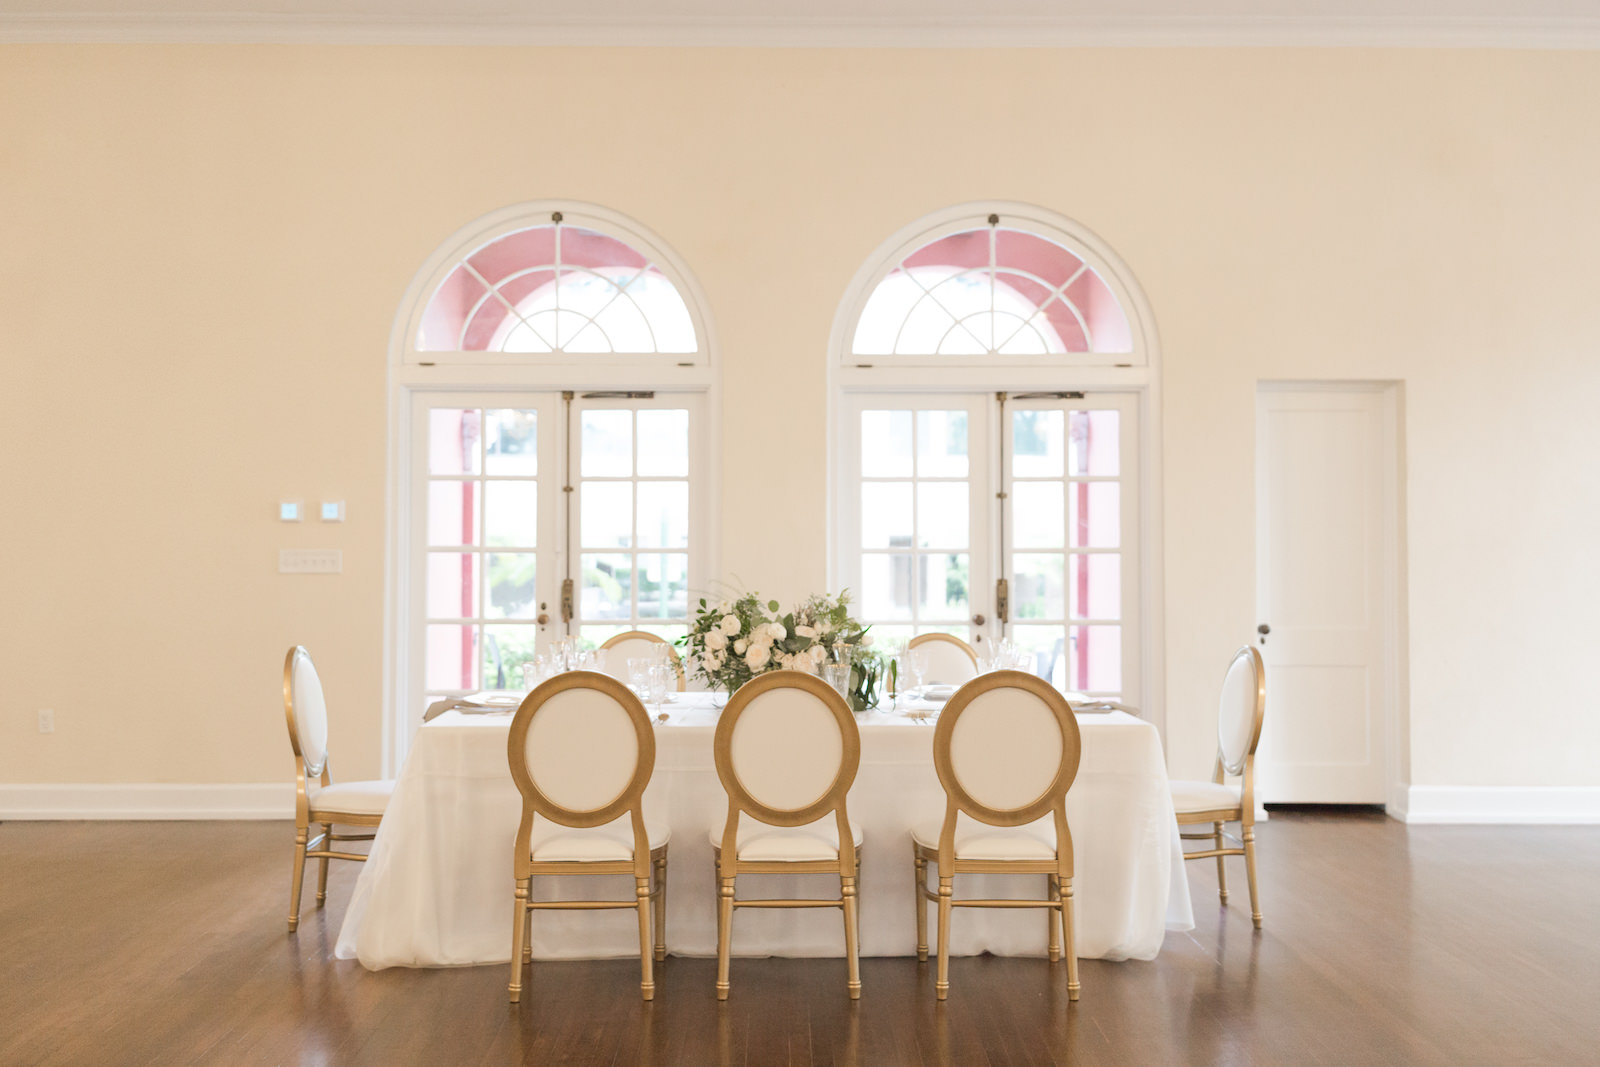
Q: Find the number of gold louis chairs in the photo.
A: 7